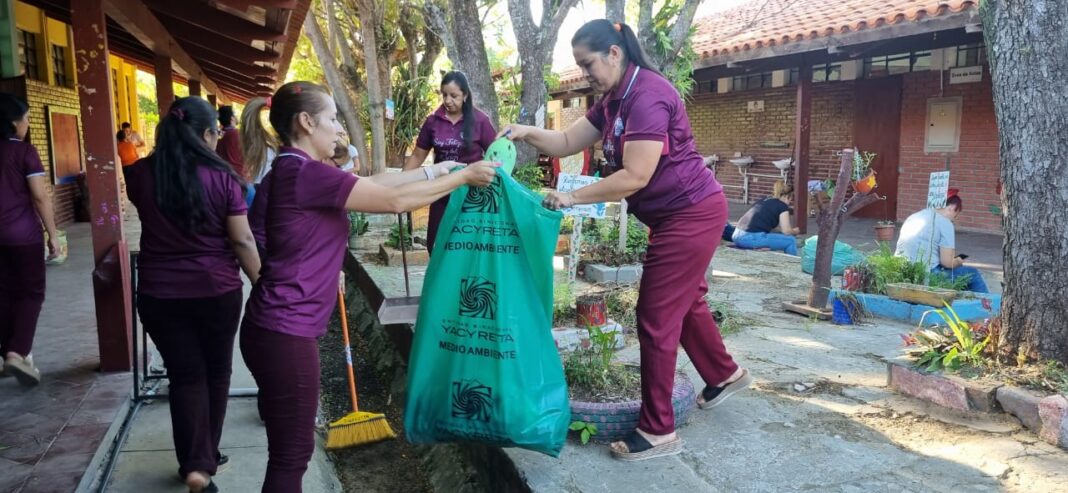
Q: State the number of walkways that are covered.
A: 2